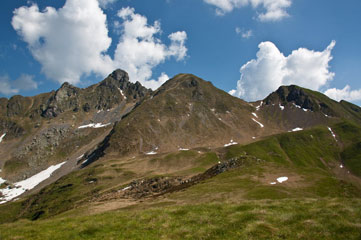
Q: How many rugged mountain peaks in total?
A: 3